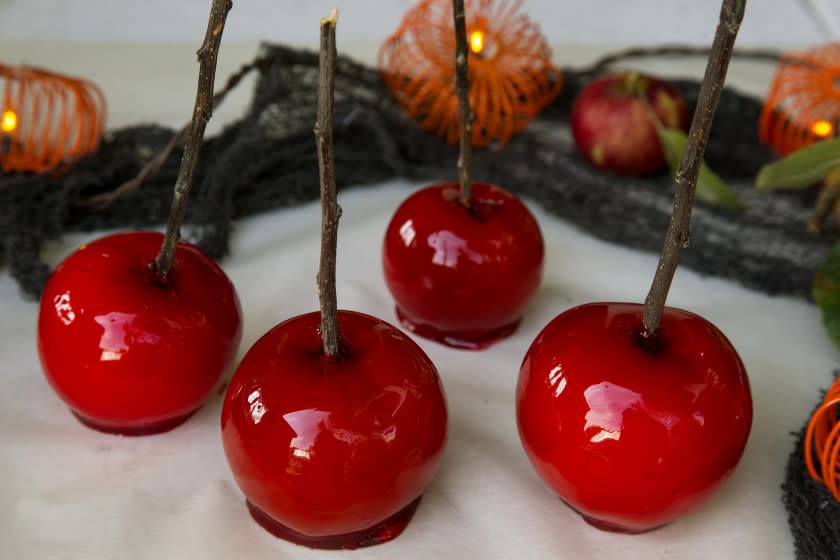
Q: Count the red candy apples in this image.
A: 4